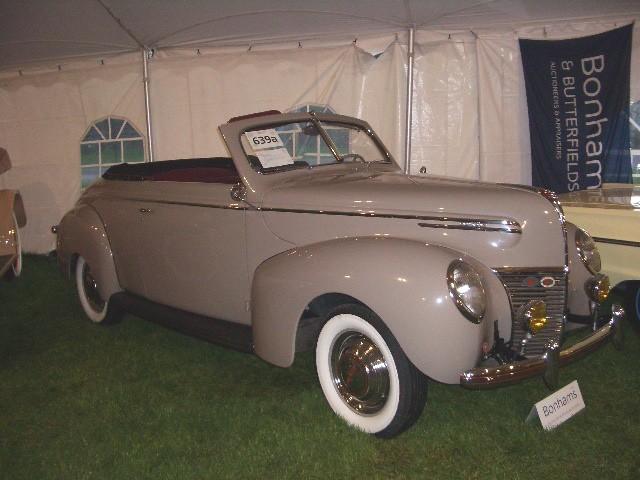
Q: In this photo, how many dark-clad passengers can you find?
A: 0